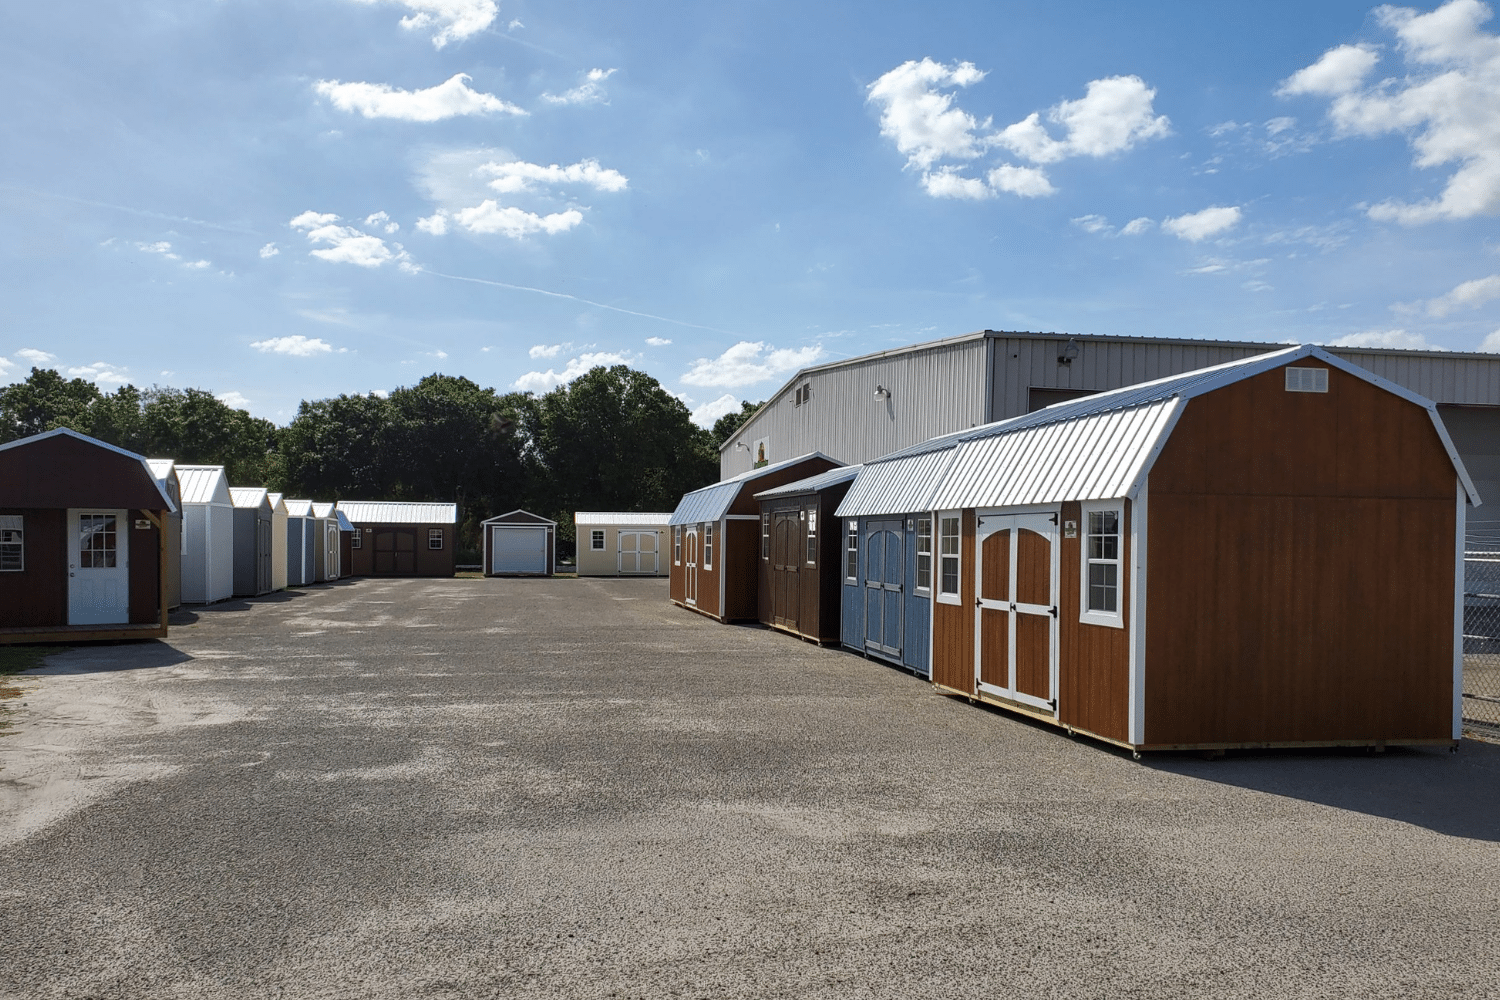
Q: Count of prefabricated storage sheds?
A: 15